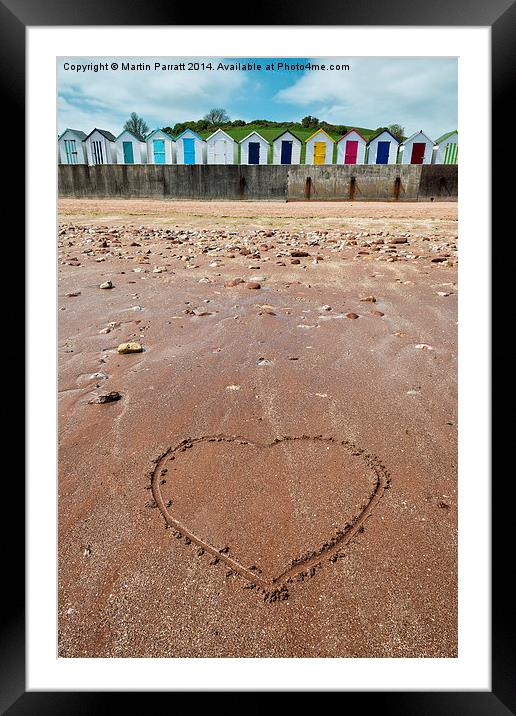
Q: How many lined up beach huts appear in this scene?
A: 13